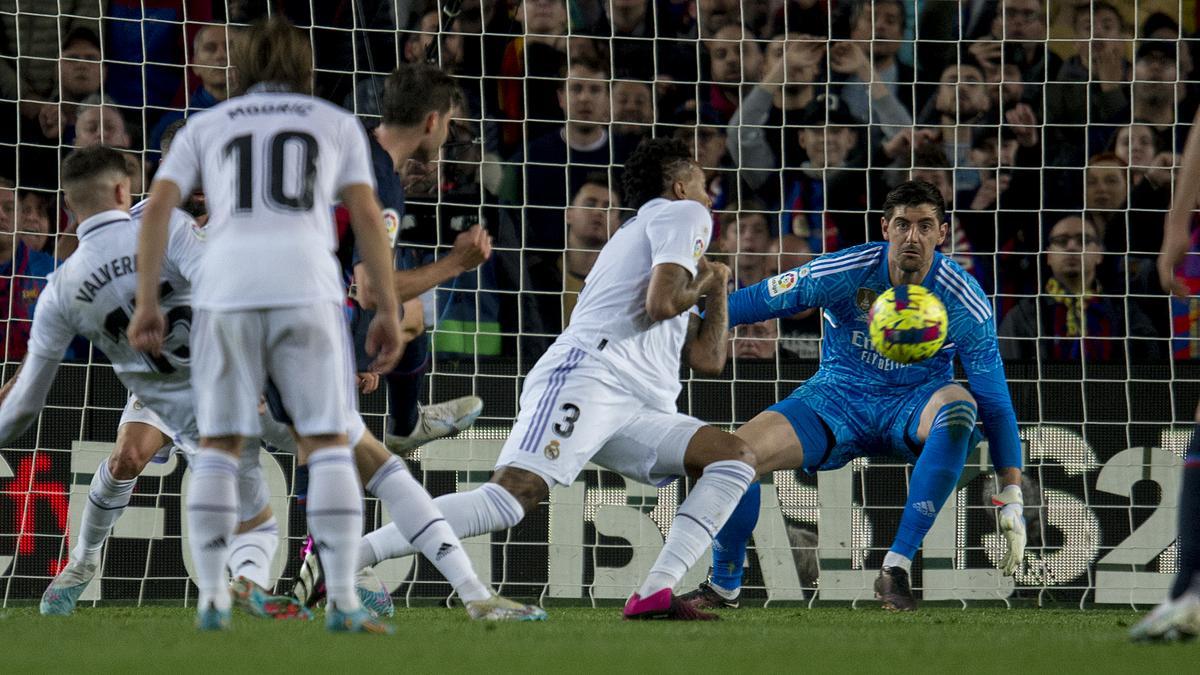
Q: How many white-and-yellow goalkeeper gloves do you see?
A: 1